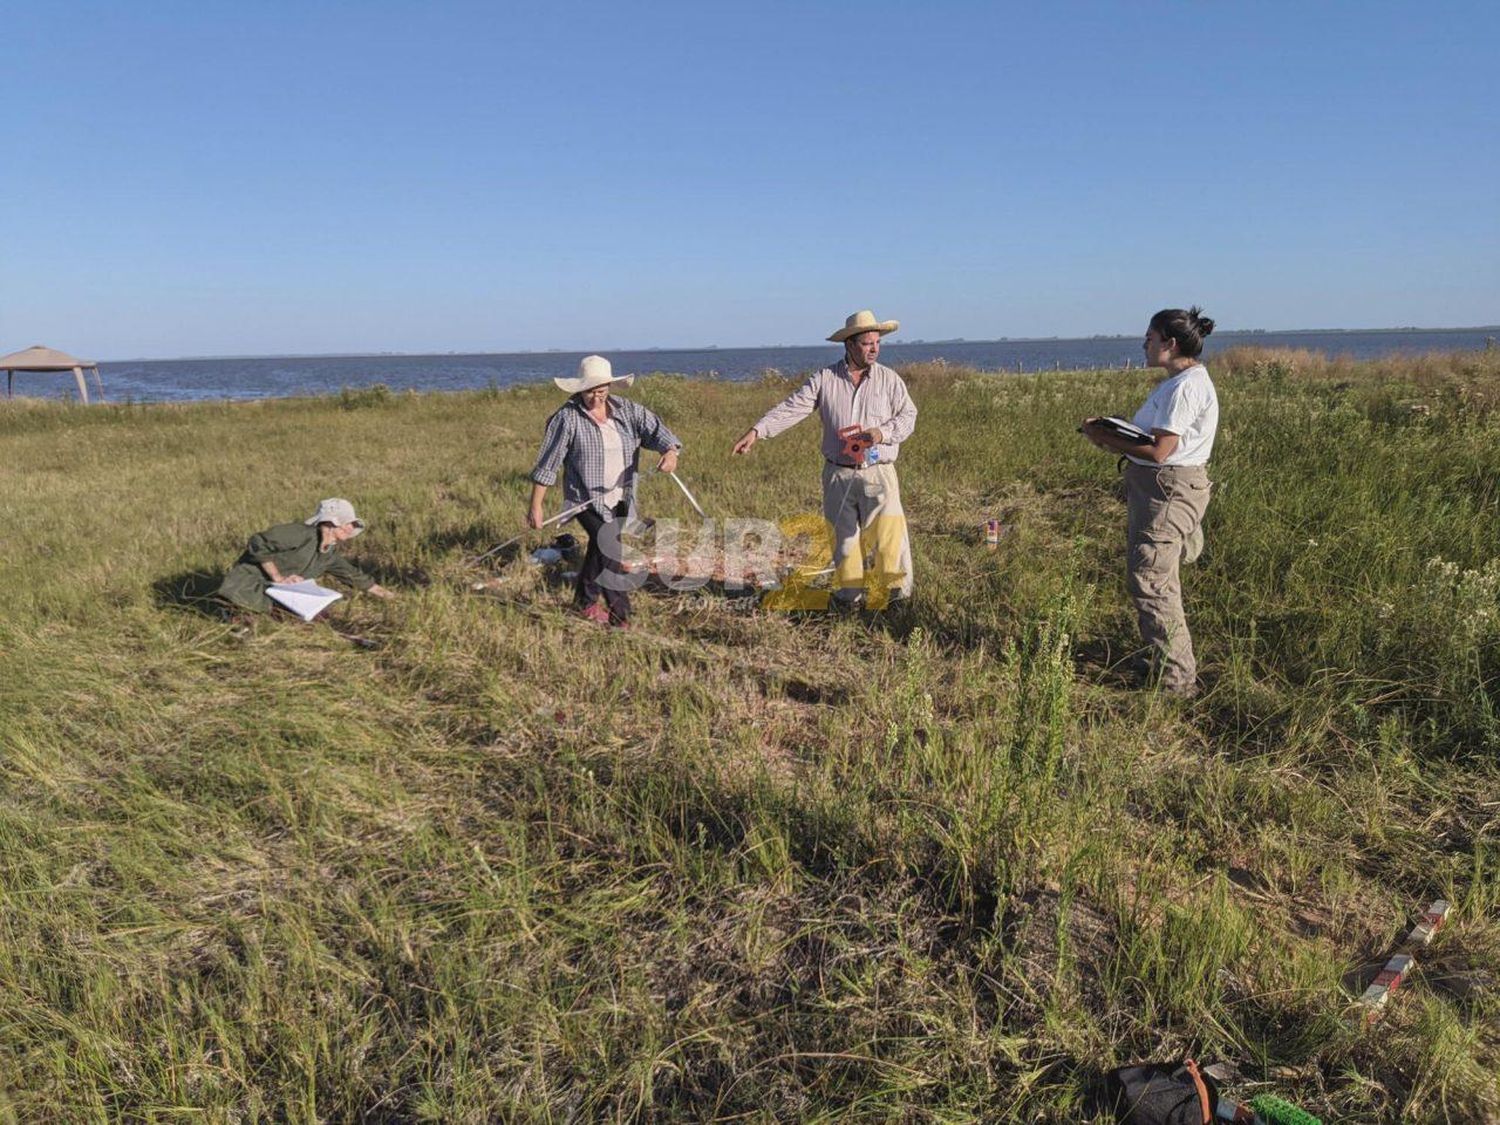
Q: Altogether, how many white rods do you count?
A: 2